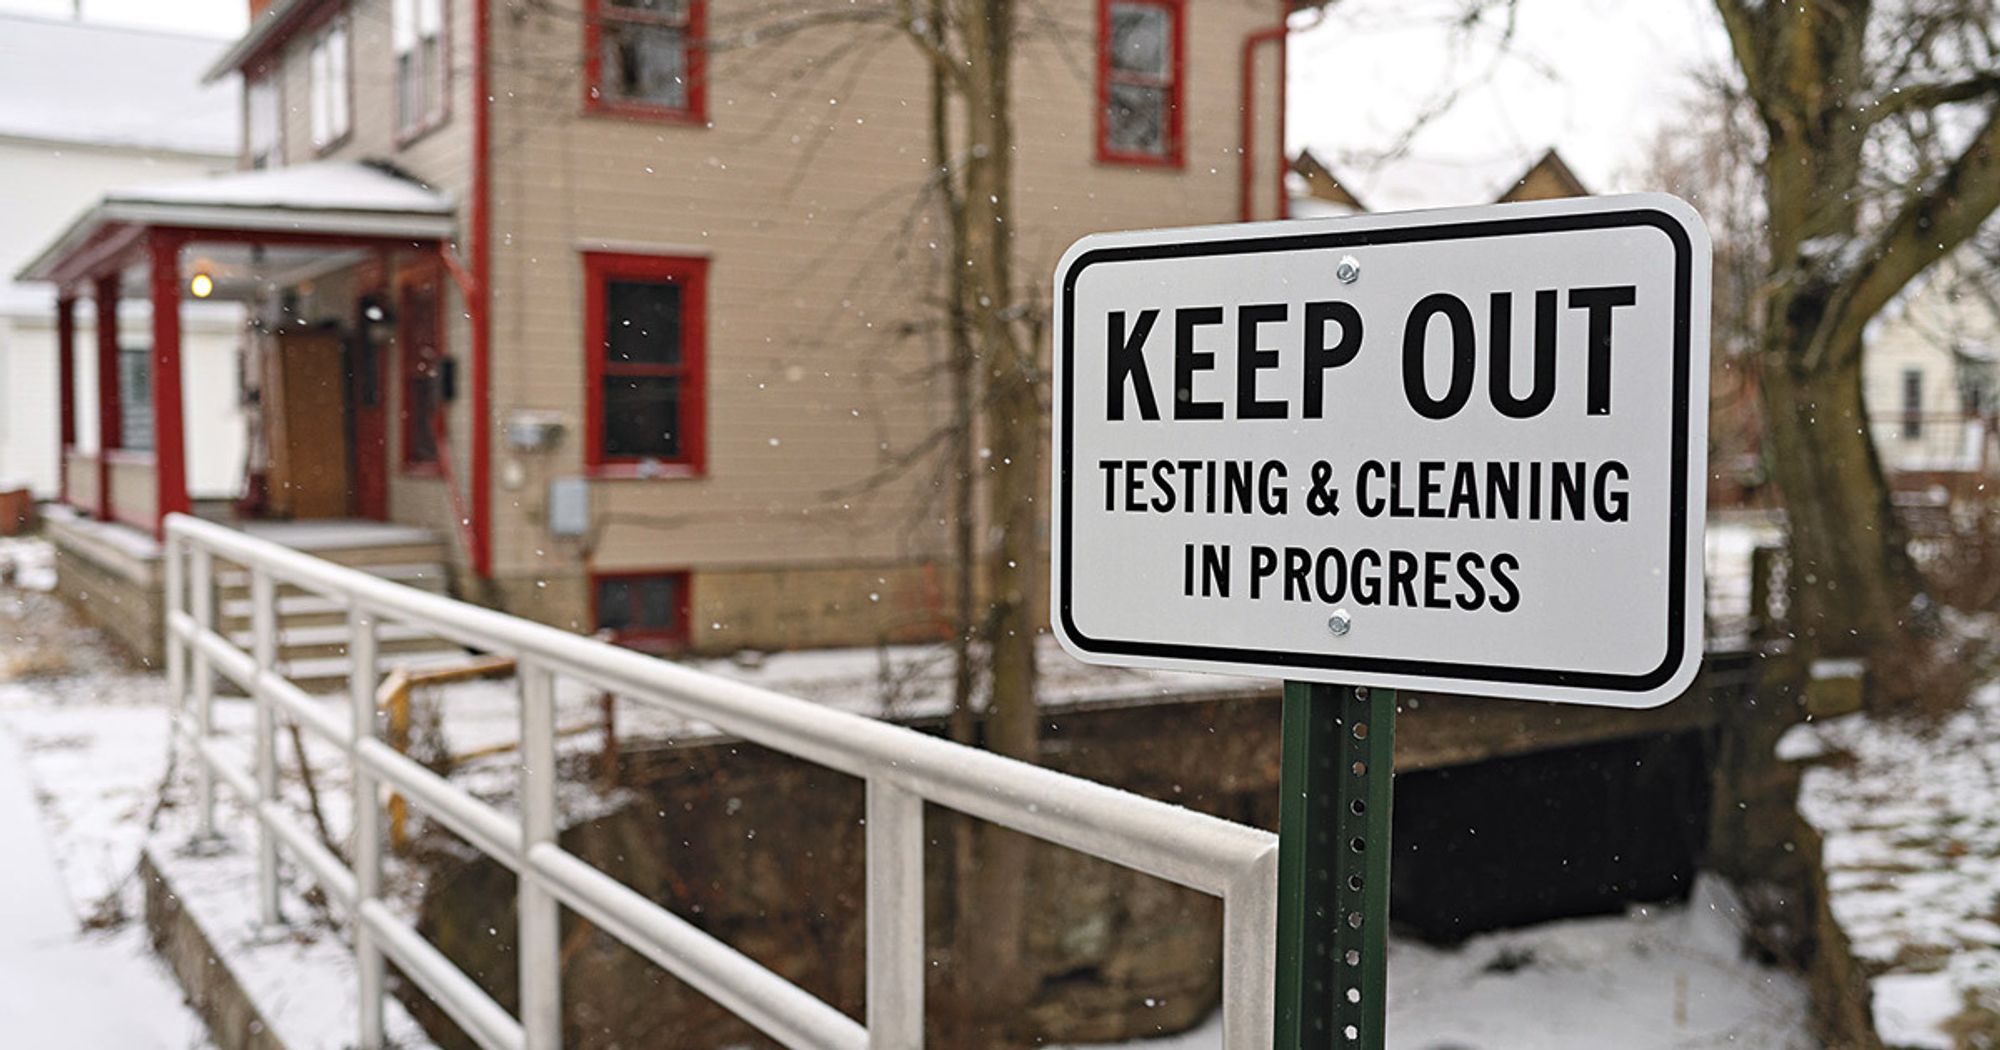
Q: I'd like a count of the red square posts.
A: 3